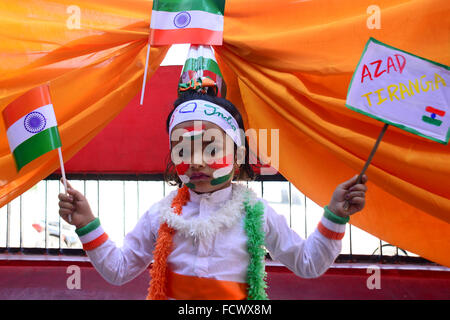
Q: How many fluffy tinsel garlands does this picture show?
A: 3